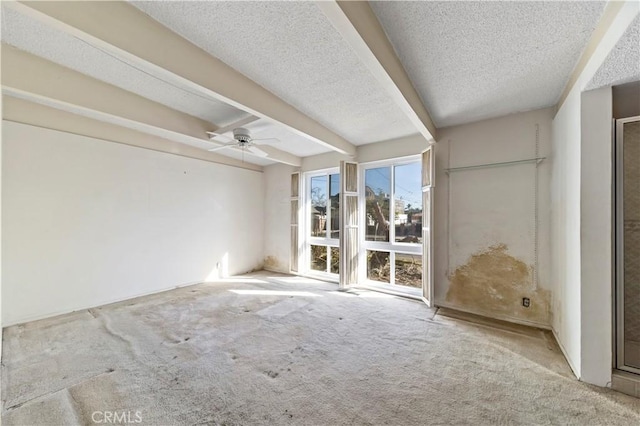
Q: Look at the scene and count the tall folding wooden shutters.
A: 3